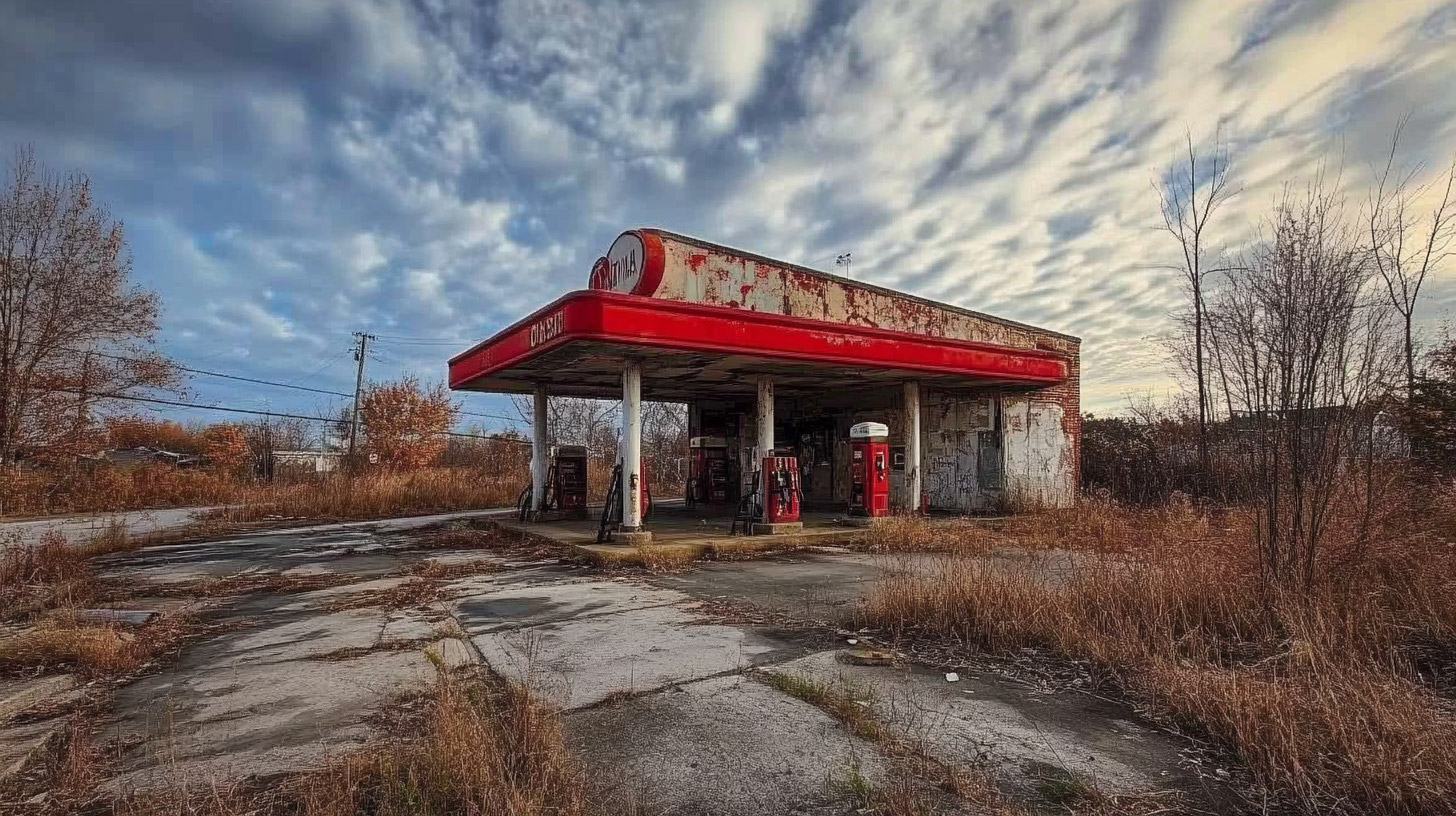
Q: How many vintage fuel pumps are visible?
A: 5